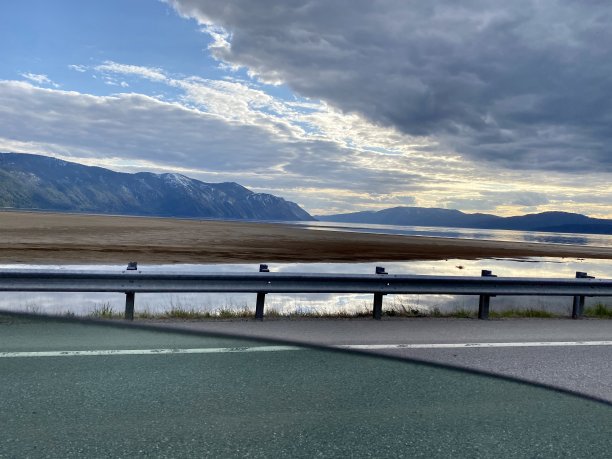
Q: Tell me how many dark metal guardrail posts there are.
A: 5